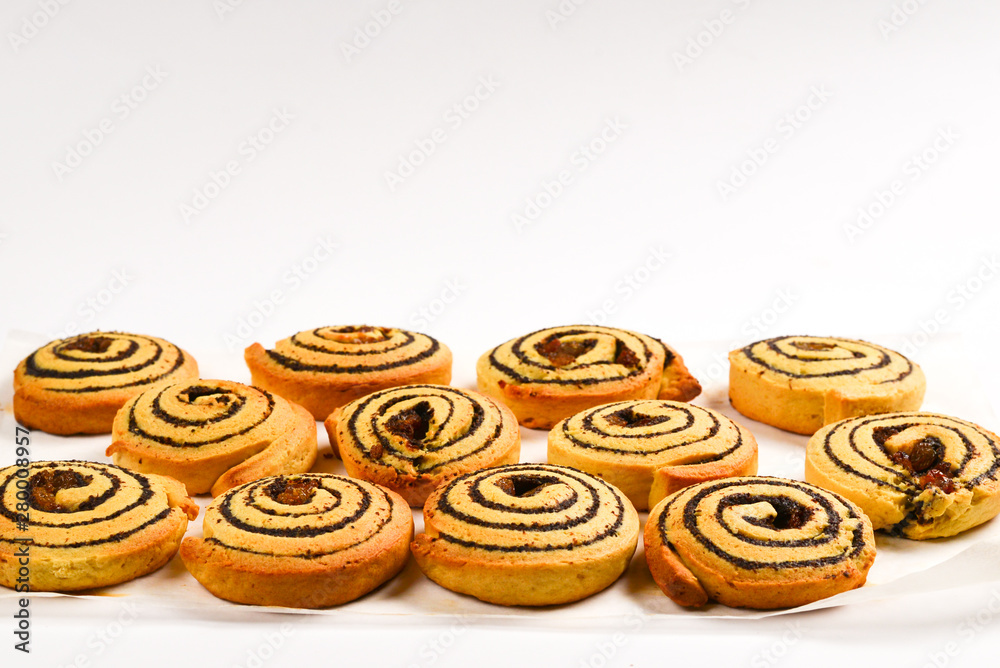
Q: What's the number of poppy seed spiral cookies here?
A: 12